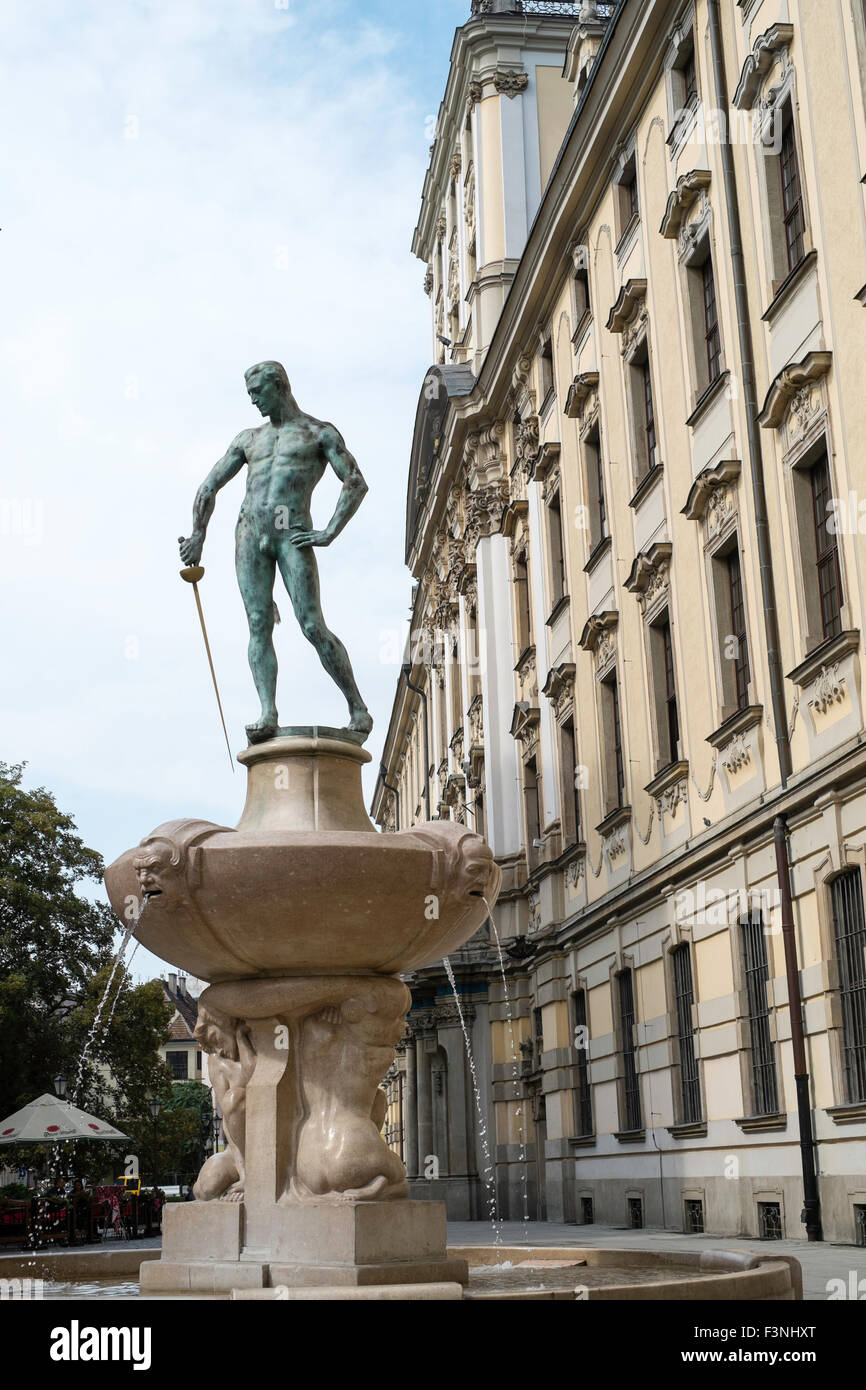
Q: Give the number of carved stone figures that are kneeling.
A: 2